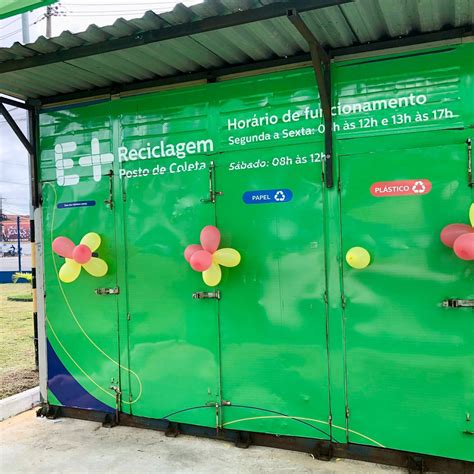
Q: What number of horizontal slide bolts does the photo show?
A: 3